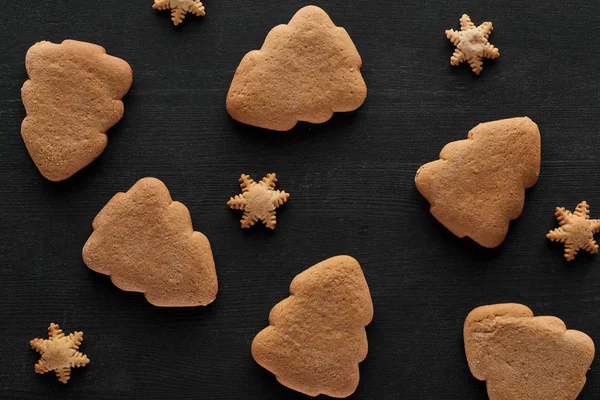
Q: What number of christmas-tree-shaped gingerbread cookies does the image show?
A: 6